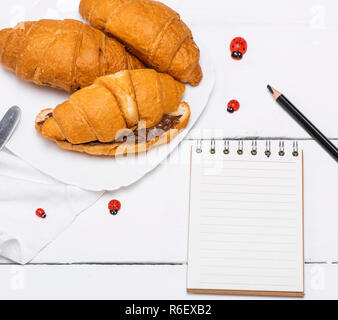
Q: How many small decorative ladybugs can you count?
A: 4